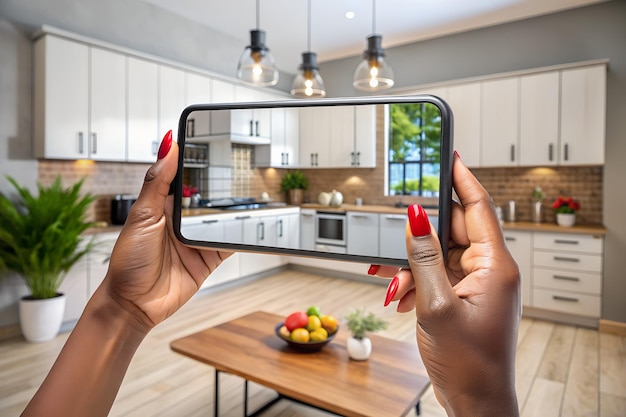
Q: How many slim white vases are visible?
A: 2